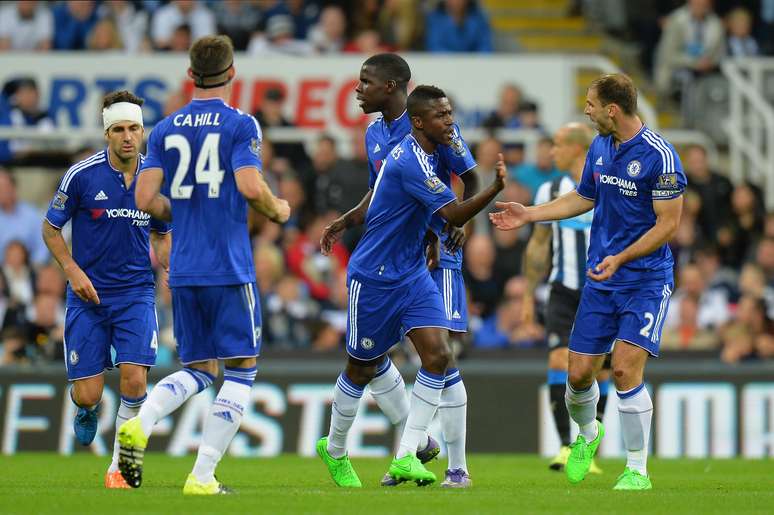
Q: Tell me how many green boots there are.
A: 4